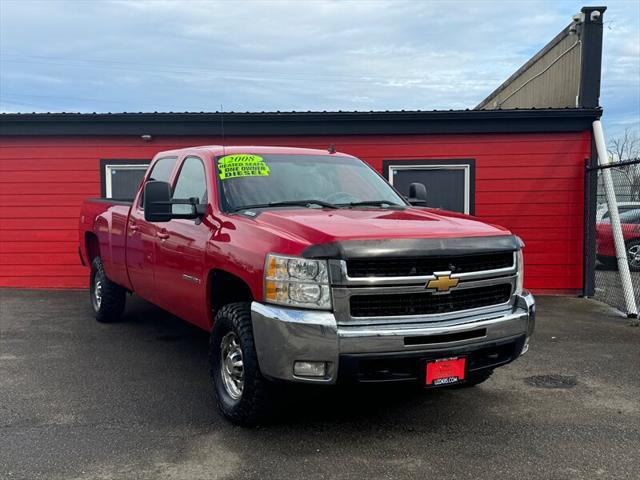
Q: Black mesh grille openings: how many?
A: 2